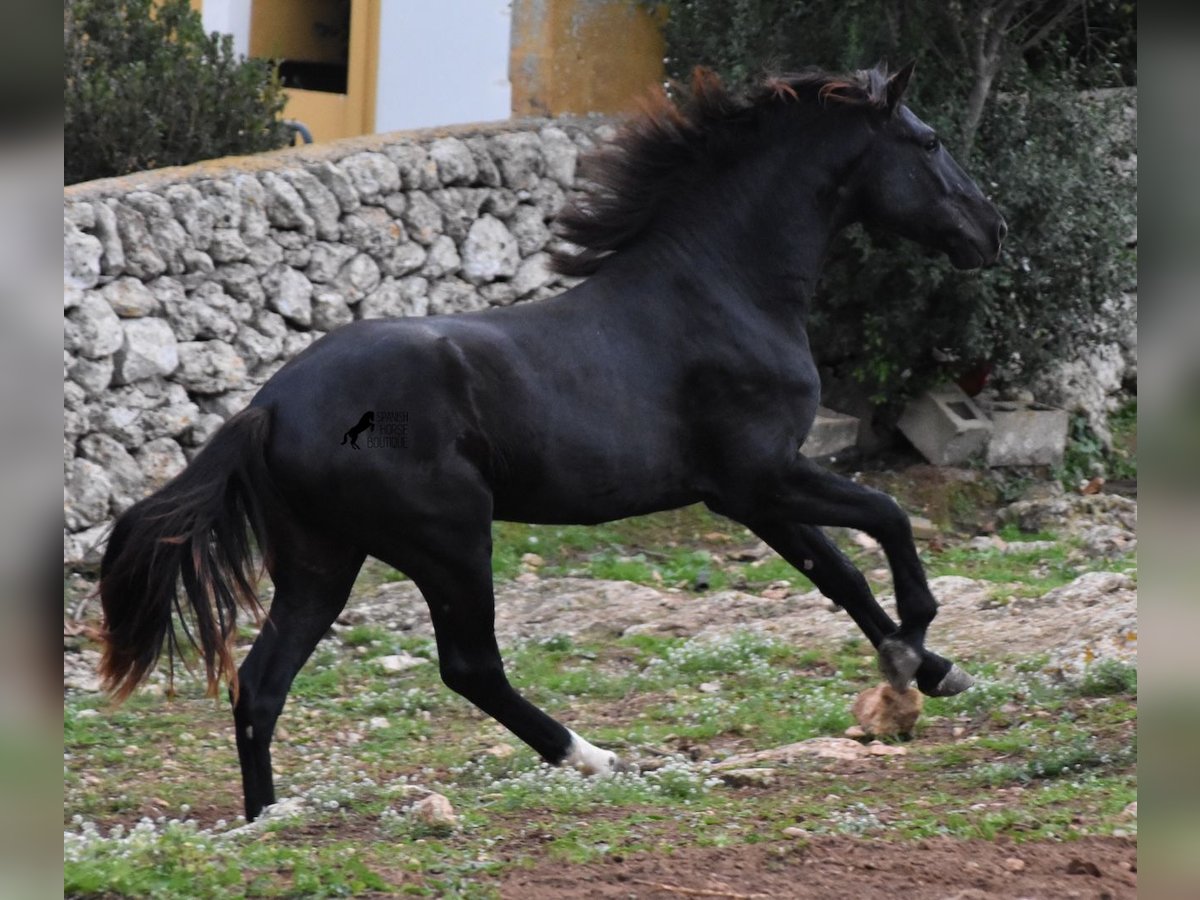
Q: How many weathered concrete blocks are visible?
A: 3